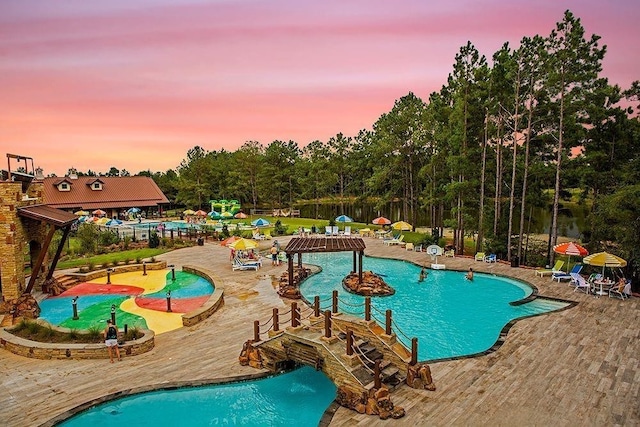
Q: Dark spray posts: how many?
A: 6